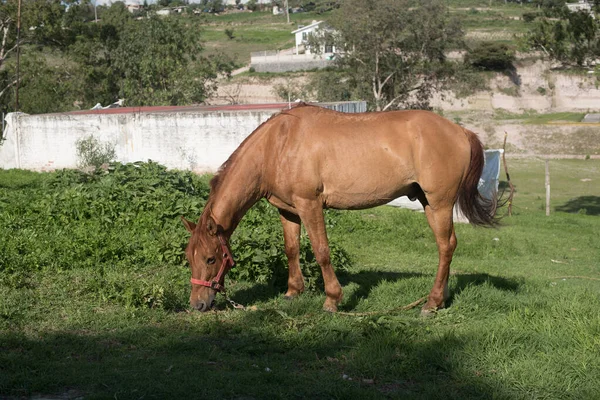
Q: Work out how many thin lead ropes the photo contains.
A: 1